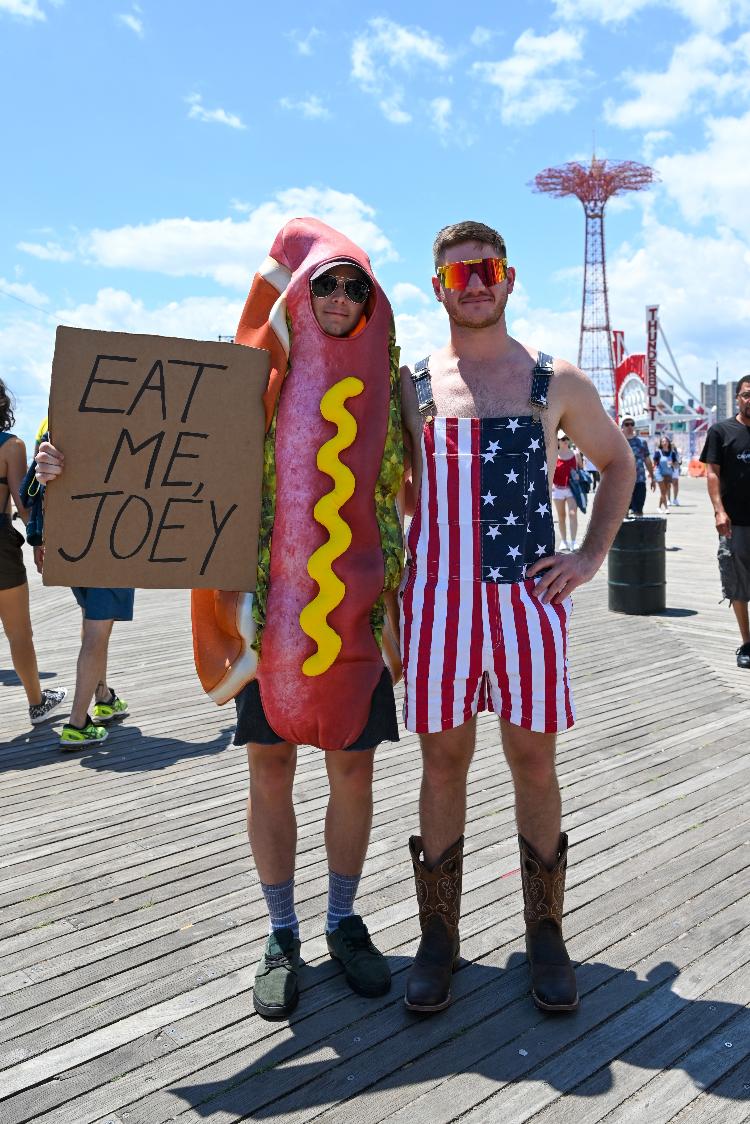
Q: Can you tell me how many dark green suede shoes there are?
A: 2